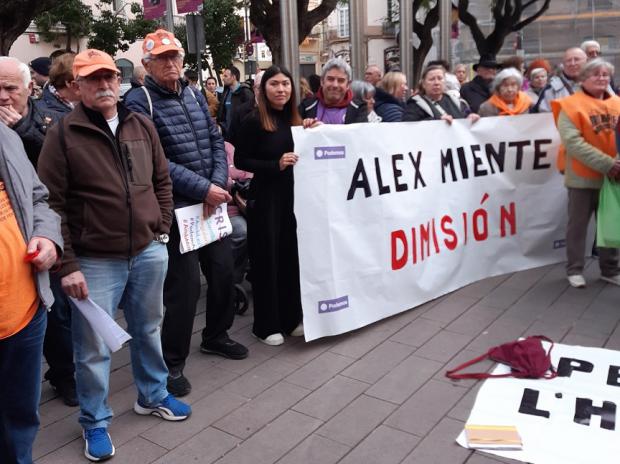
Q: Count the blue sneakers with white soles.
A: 2